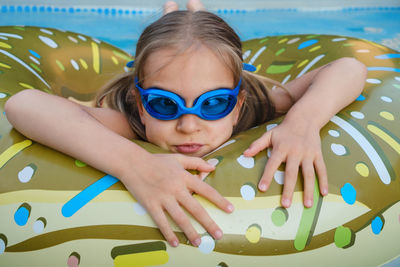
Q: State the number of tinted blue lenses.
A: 2